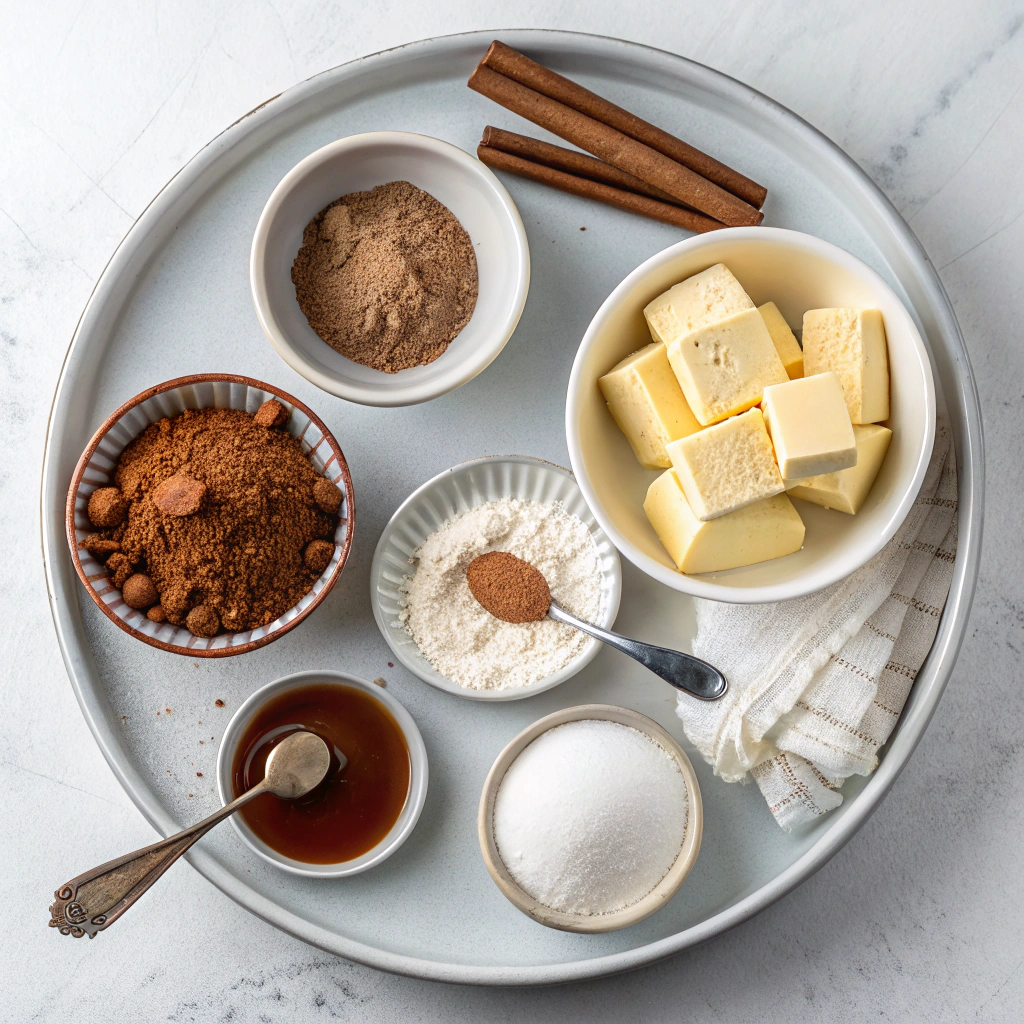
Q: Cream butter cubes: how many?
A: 9